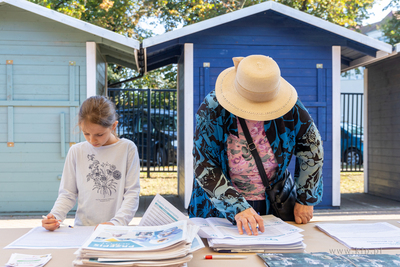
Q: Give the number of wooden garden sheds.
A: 3